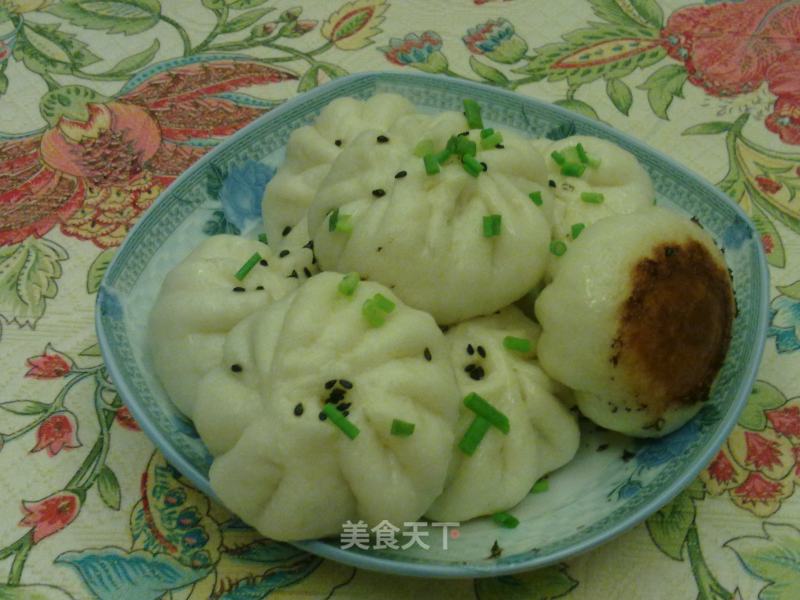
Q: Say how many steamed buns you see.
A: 7